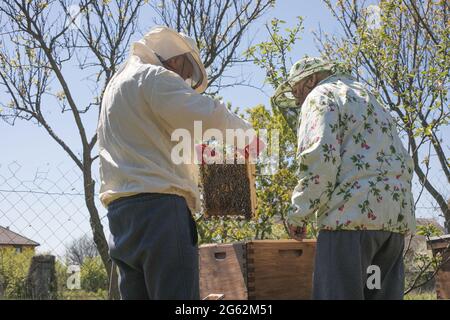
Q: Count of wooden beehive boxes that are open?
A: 1